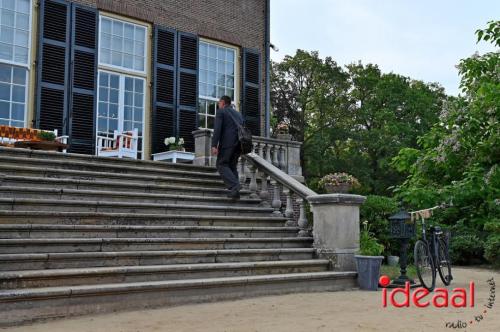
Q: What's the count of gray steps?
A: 12